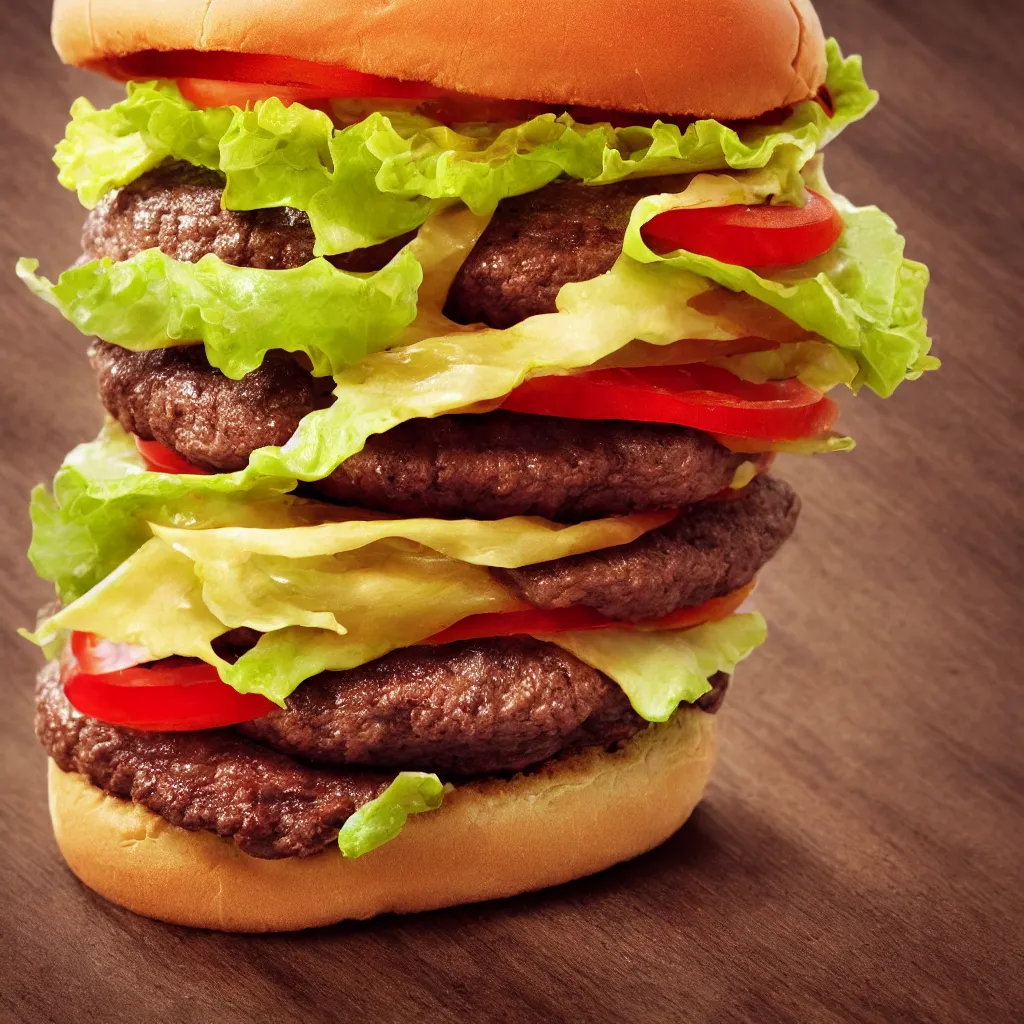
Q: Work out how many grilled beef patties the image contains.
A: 7